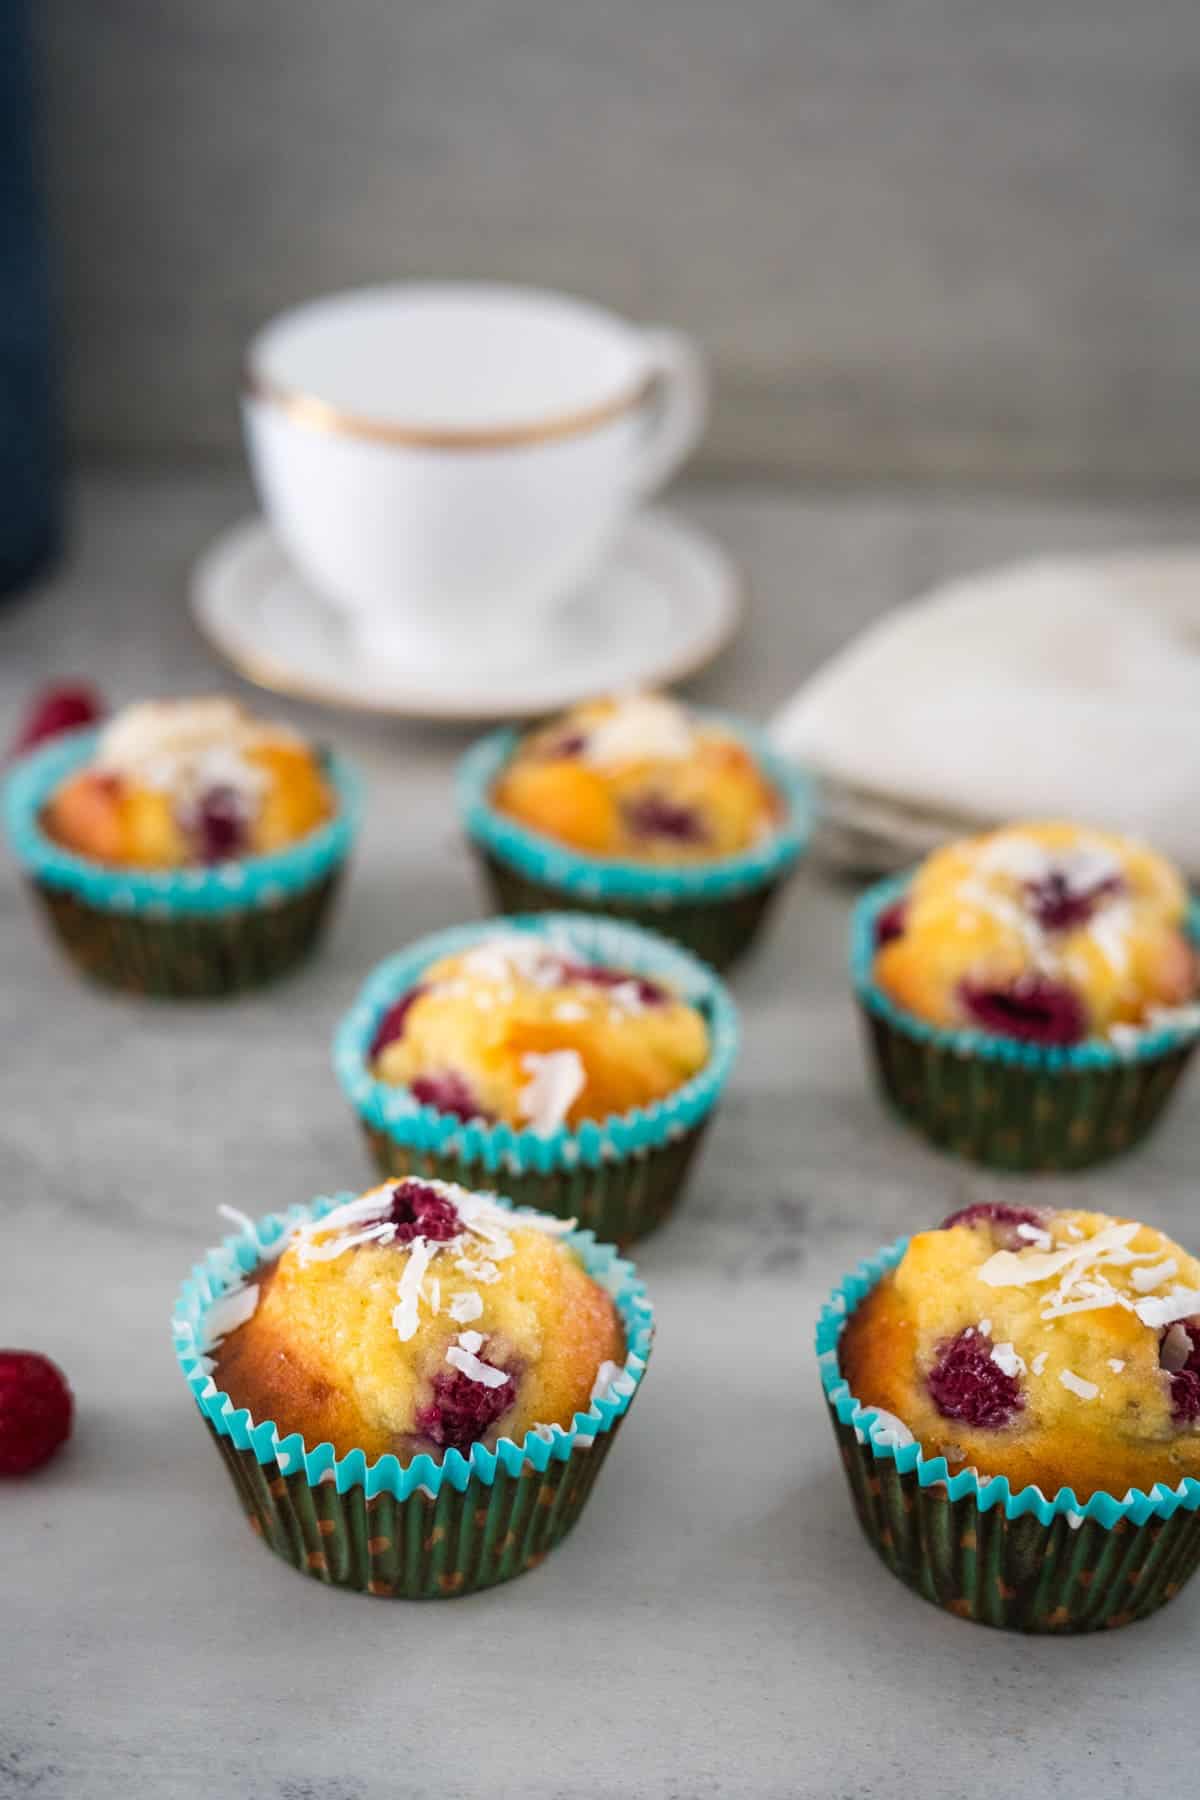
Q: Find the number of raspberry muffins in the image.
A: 6